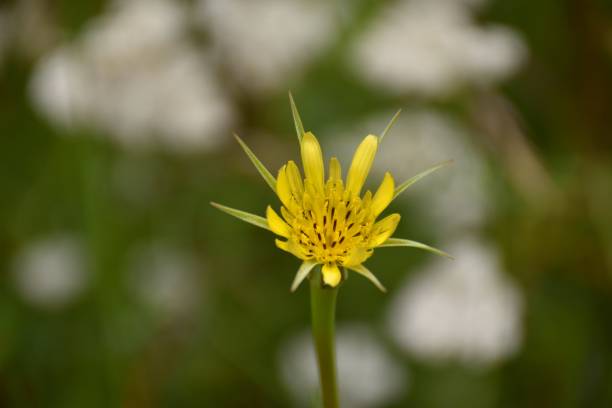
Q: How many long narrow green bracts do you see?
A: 8